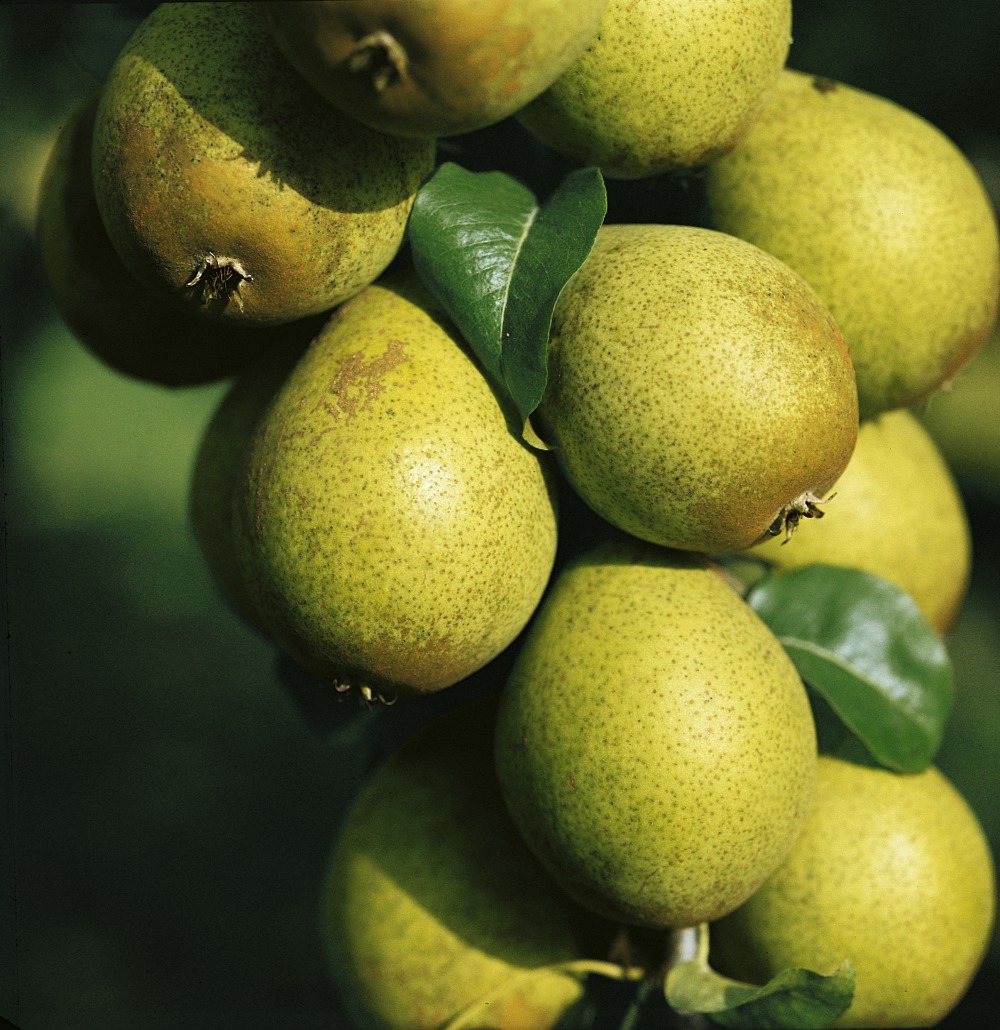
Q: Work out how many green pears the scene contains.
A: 12